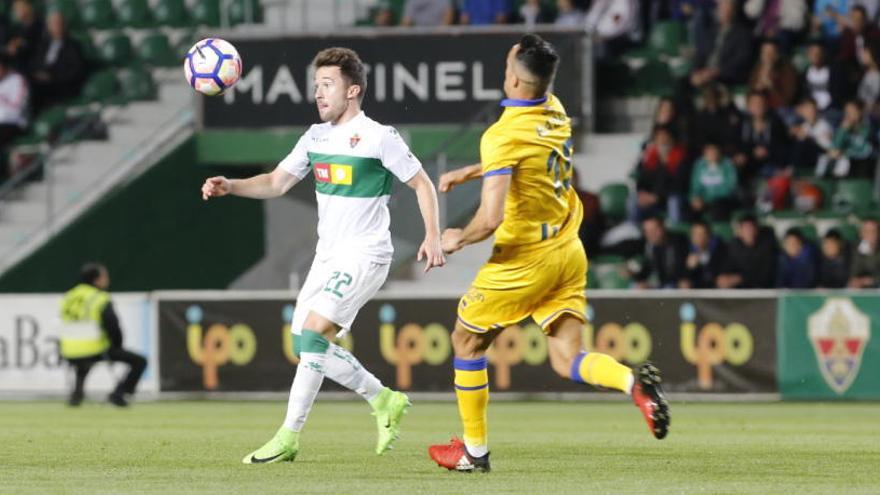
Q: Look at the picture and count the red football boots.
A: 2